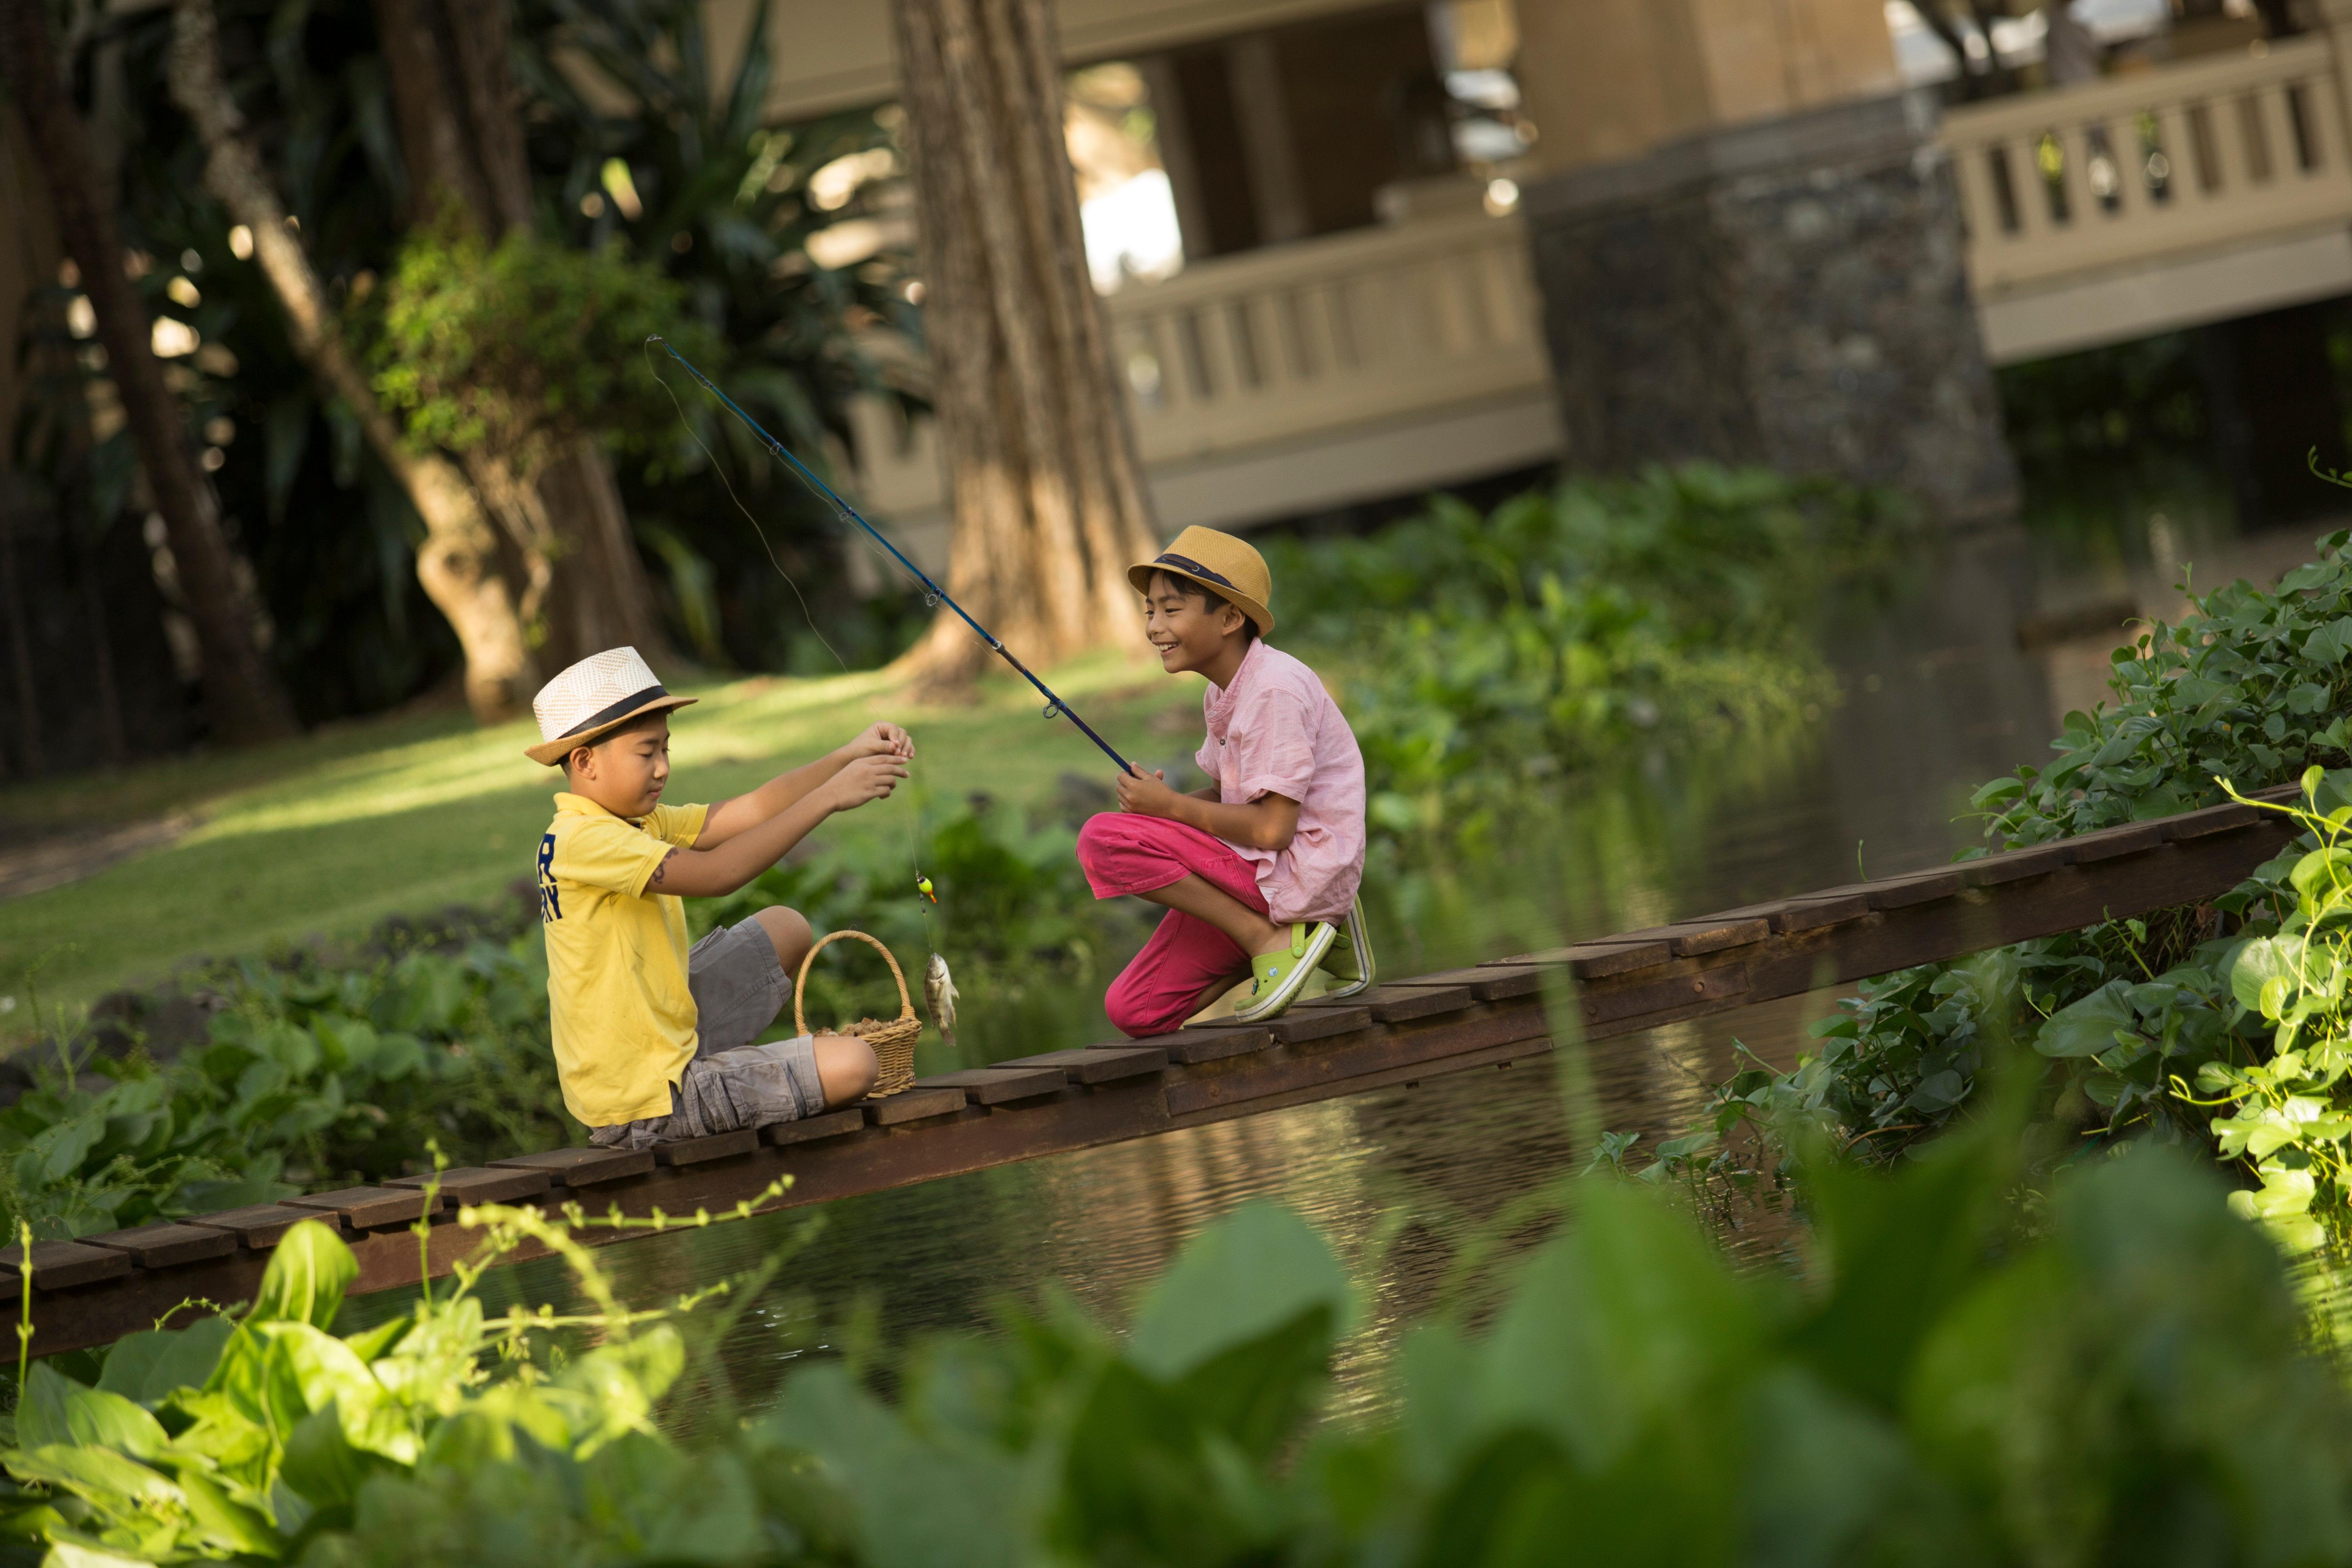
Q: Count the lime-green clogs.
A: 2